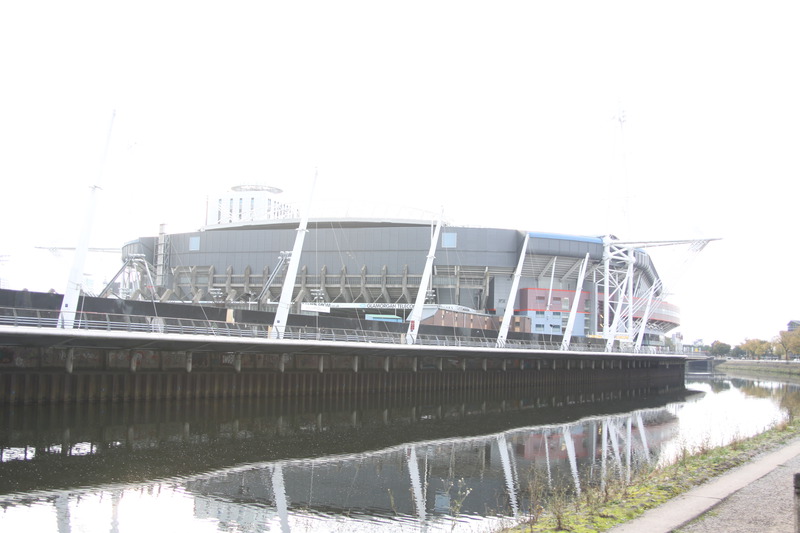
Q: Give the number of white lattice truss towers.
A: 1